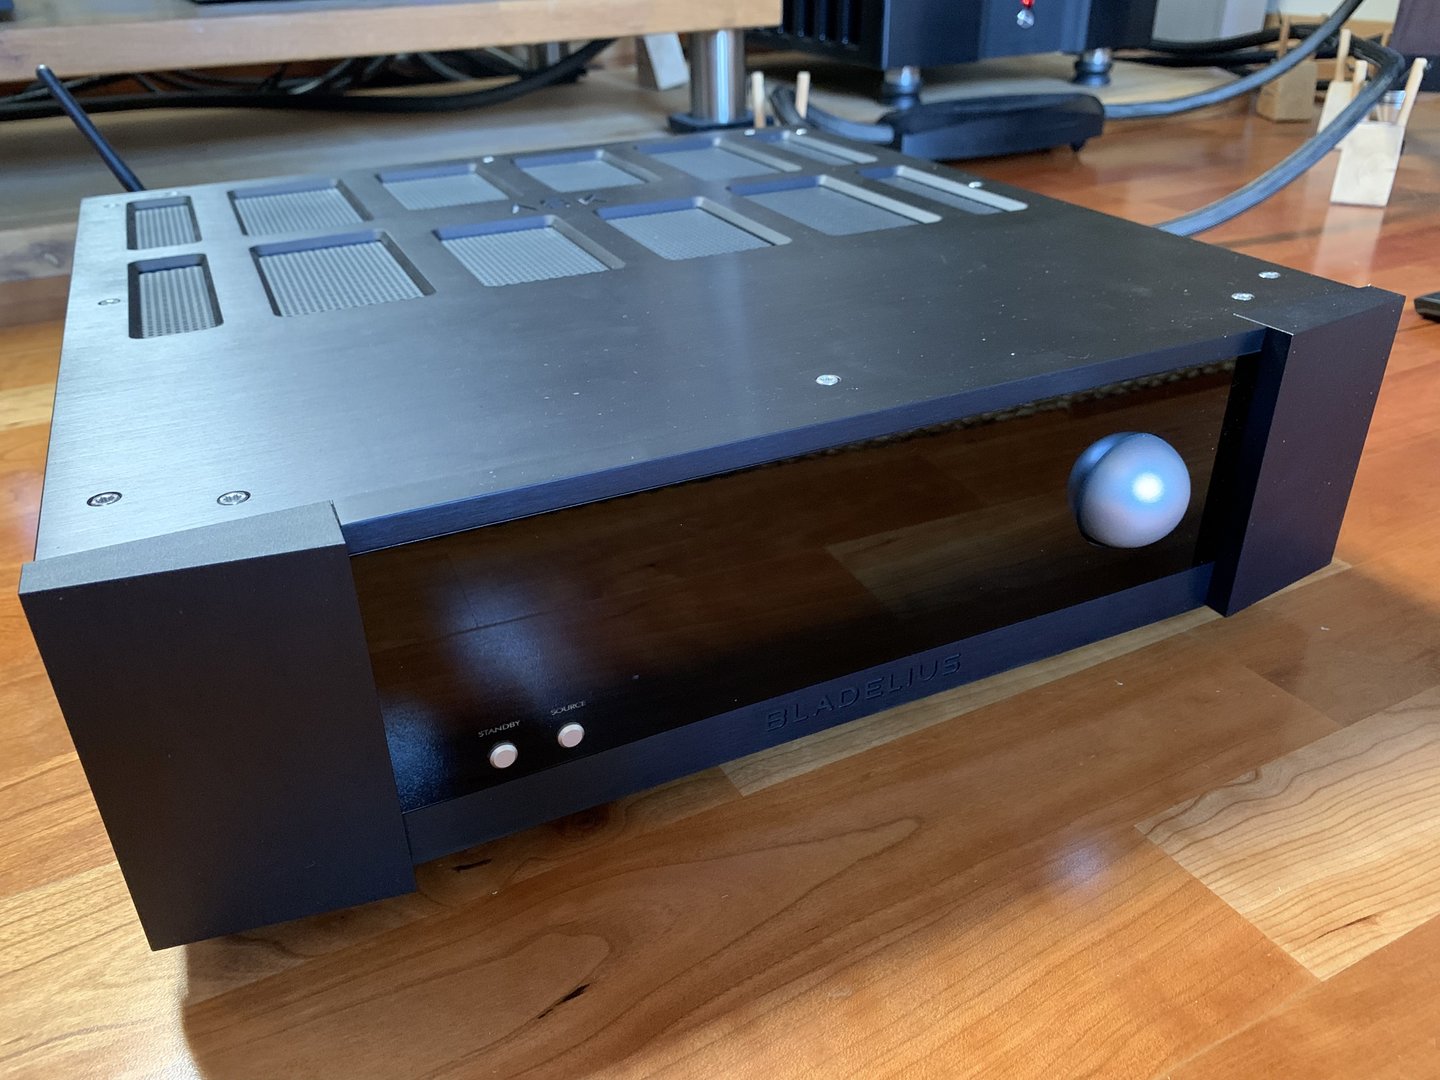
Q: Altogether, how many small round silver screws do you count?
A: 12